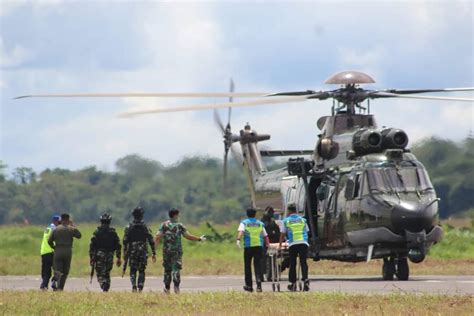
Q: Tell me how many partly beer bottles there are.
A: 0